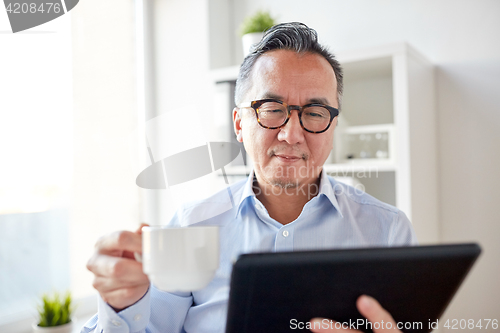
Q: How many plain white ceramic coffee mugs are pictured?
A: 1